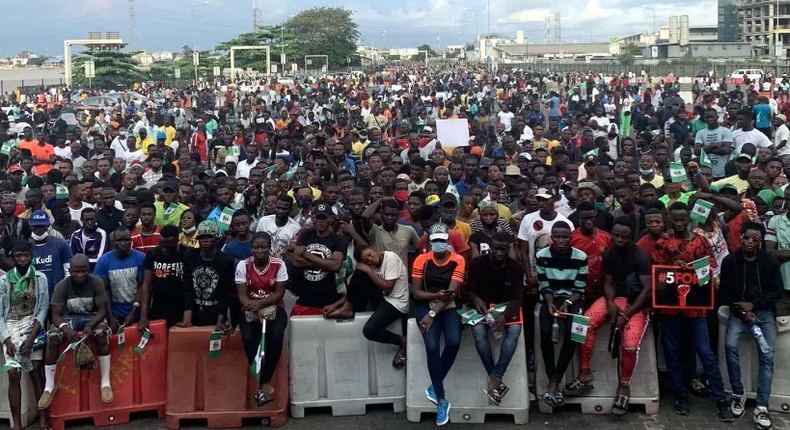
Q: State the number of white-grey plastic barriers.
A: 5